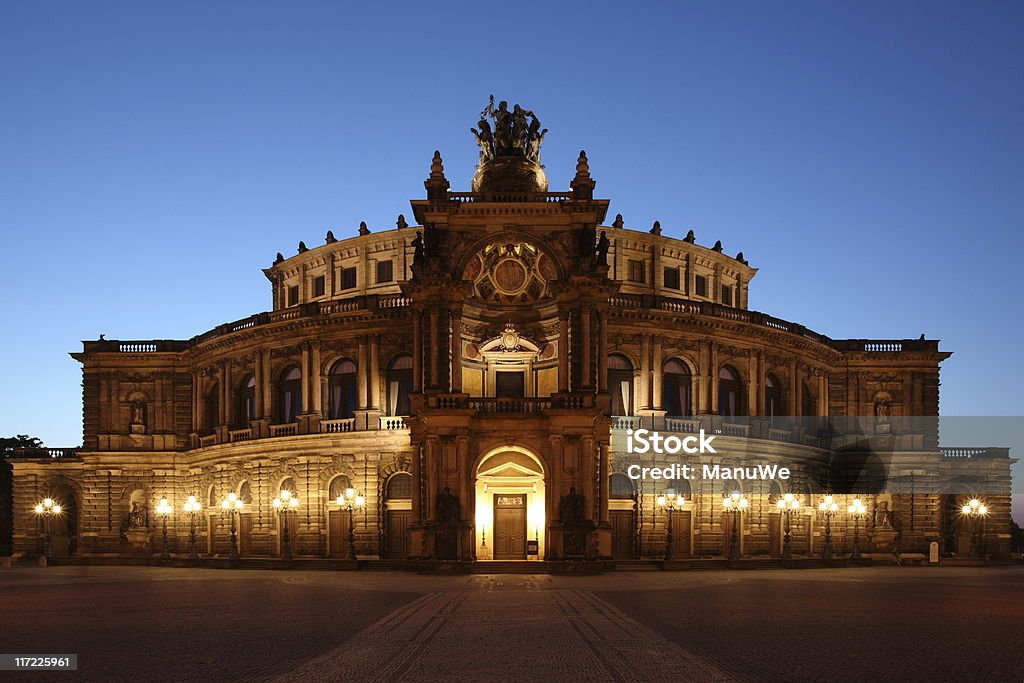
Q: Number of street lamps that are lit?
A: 12